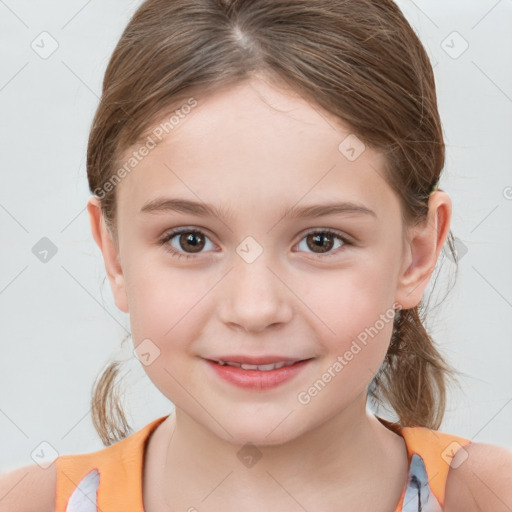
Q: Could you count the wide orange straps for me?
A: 2